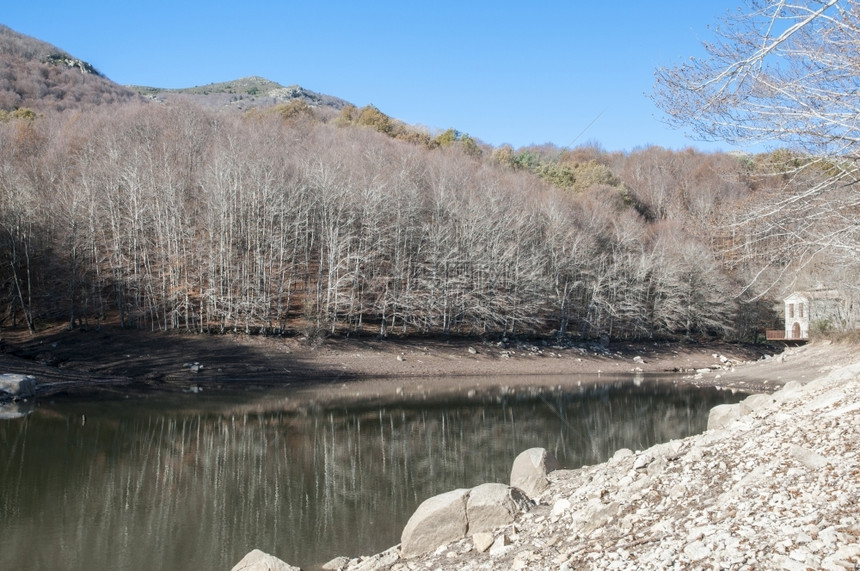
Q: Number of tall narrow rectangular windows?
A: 2